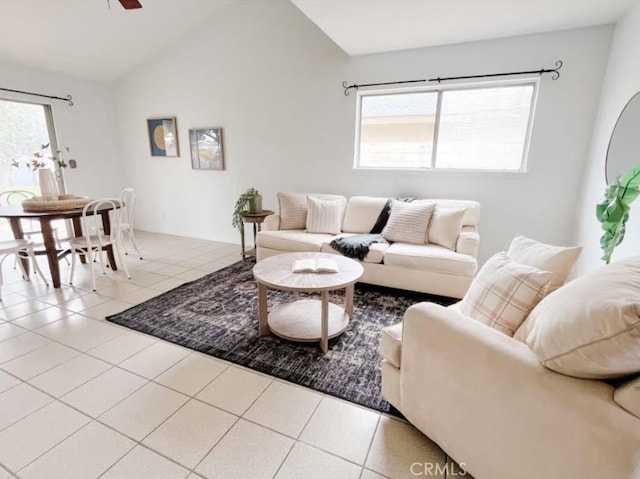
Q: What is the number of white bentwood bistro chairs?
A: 4